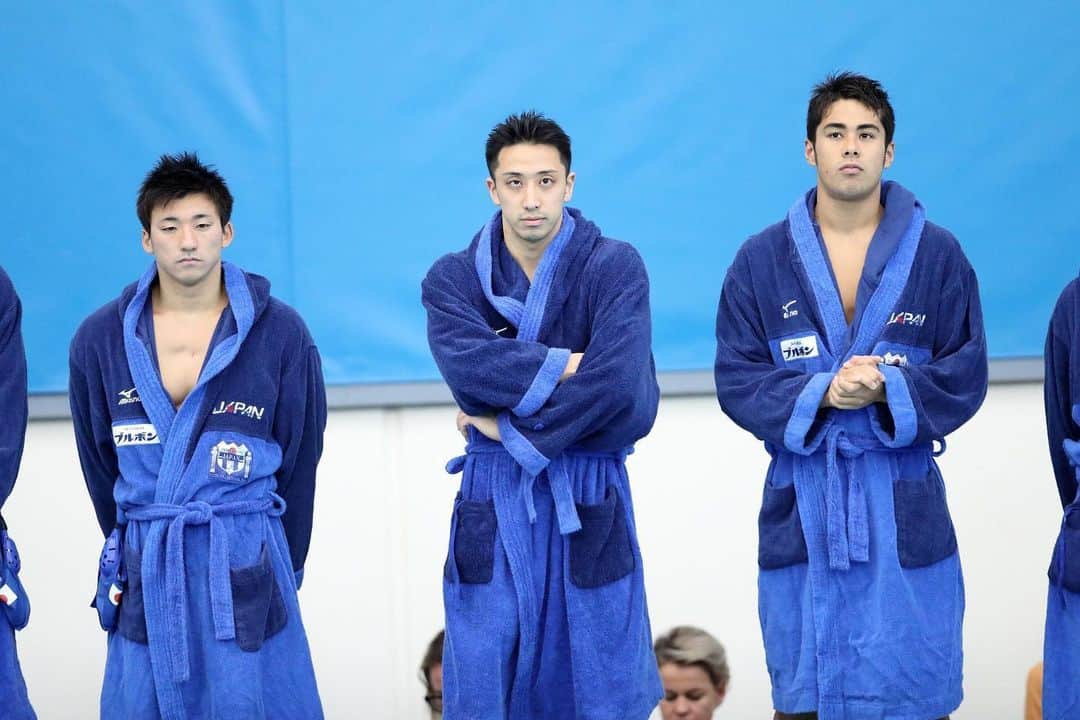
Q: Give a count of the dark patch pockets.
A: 7